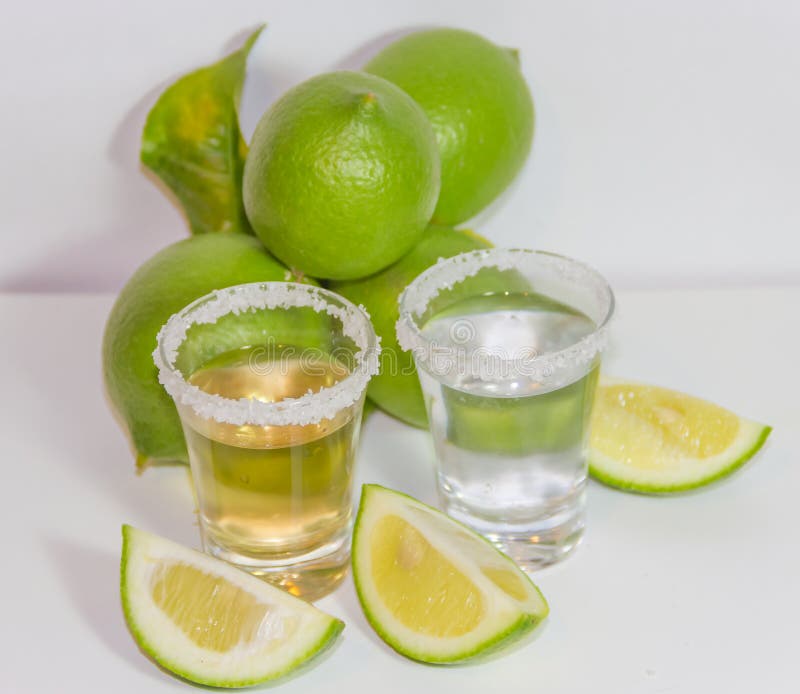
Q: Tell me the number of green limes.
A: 4